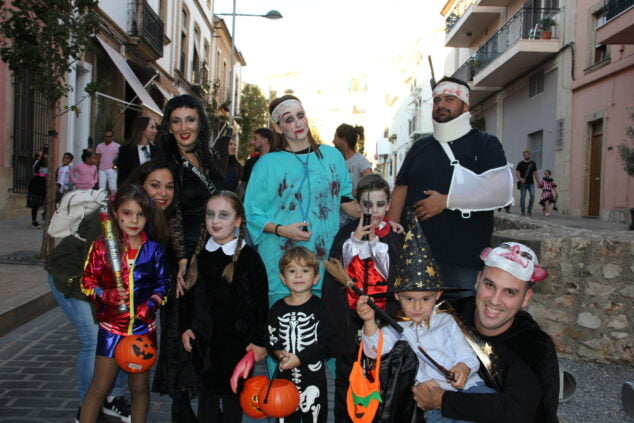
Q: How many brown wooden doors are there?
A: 1